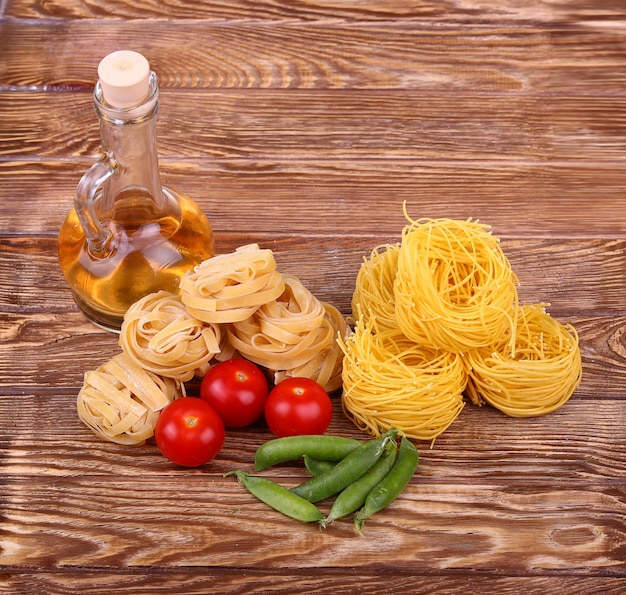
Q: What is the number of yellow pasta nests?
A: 4